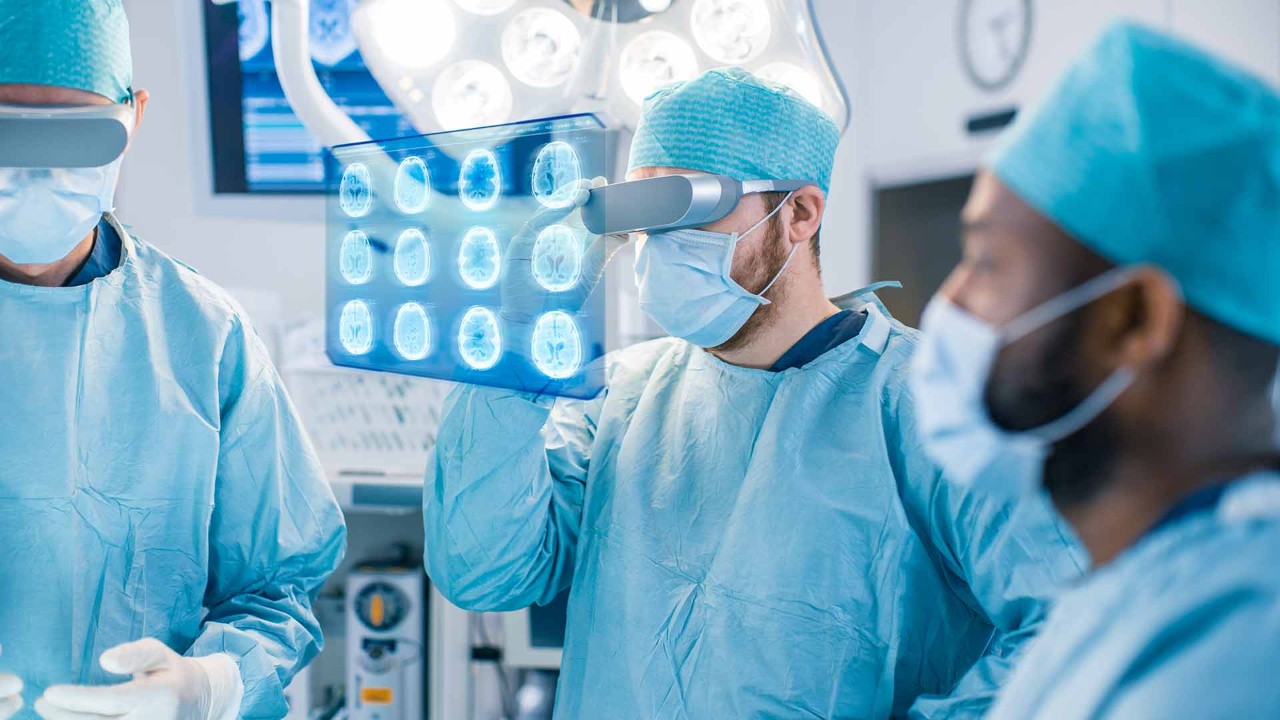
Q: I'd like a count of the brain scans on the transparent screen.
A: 12